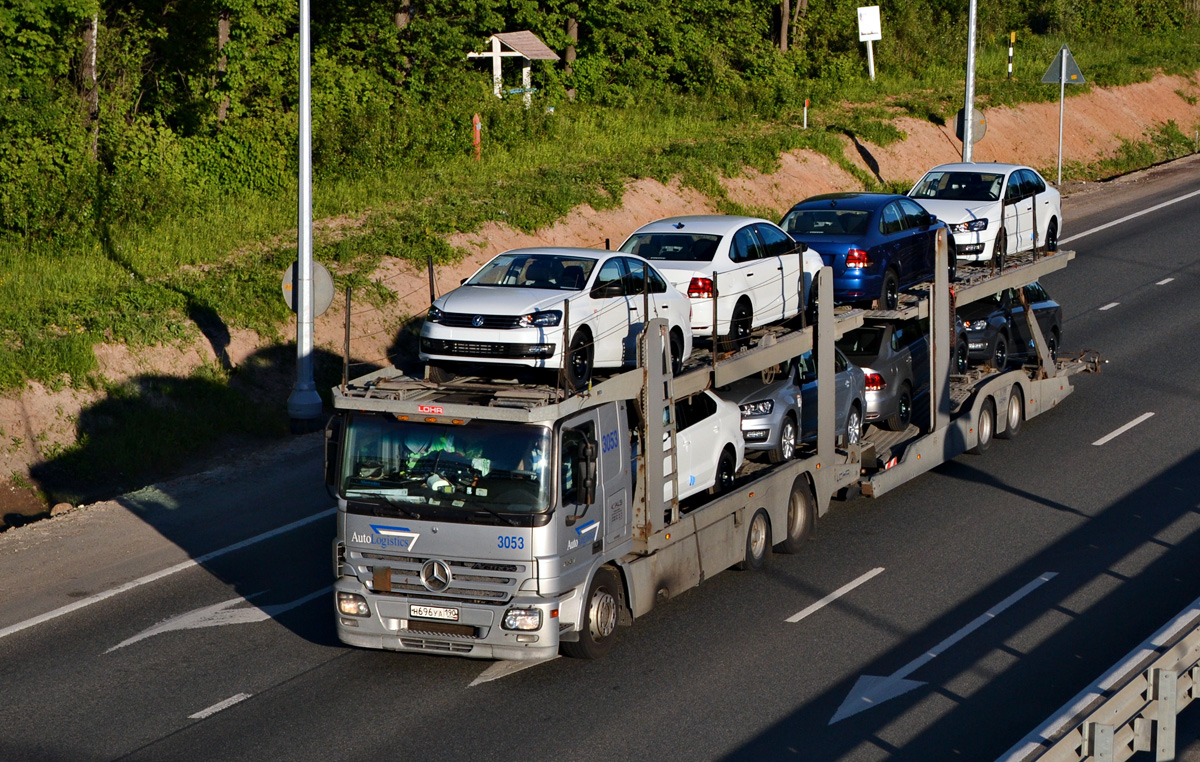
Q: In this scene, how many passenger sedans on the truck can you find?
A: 8